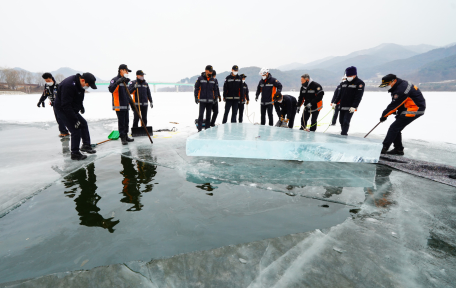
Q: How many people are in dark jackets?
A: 14